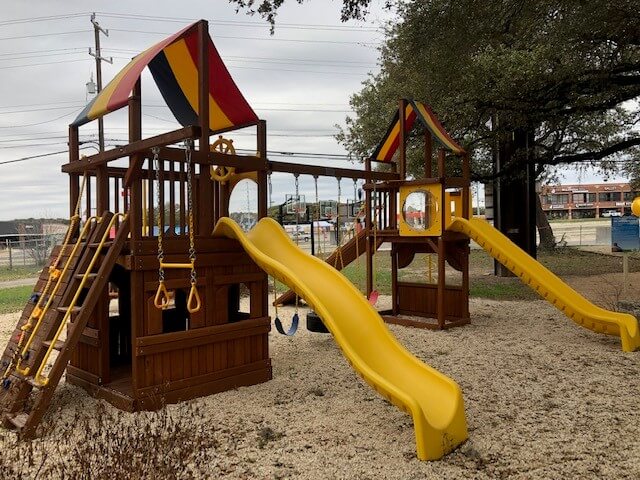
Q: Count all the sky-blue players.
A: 0